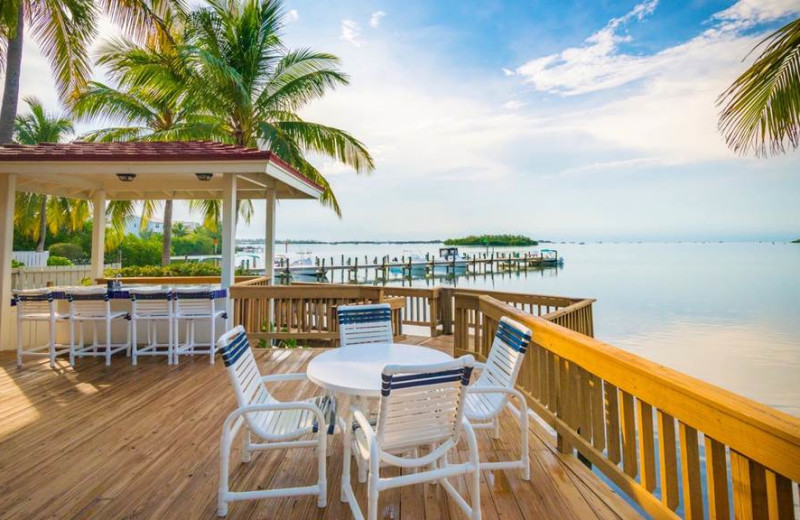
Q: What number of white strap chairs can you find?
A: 8